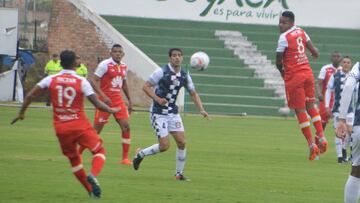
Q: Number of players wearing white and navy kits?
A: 3